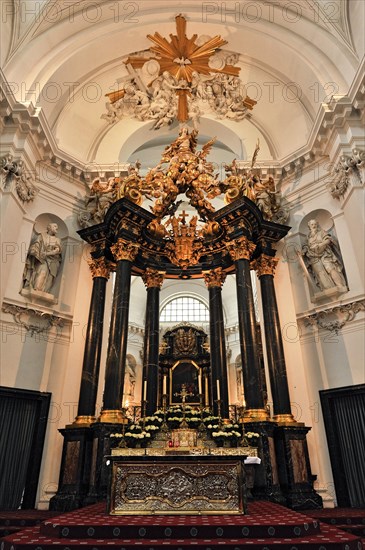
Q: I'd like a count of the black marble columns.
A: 6